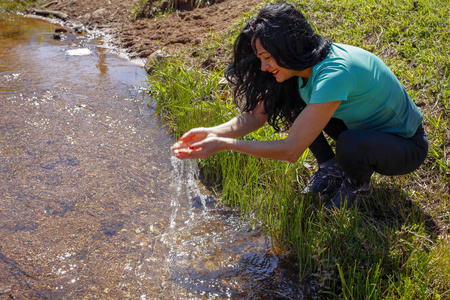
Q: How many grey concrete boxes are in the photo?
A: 0